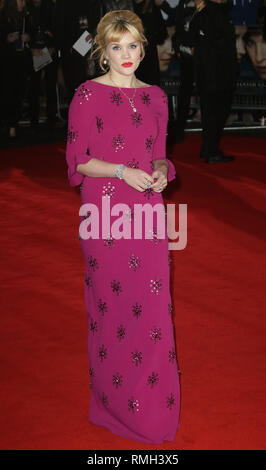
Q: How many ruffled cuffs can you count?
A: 2